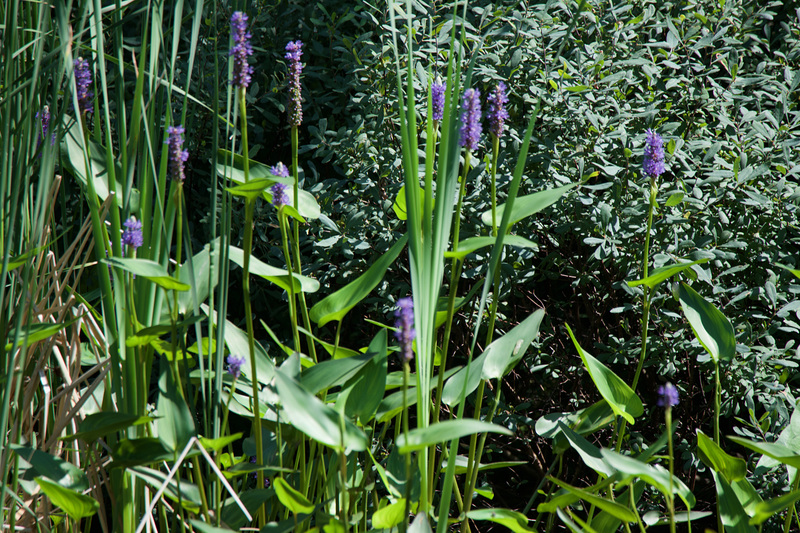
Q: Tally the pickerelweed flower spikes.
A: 14